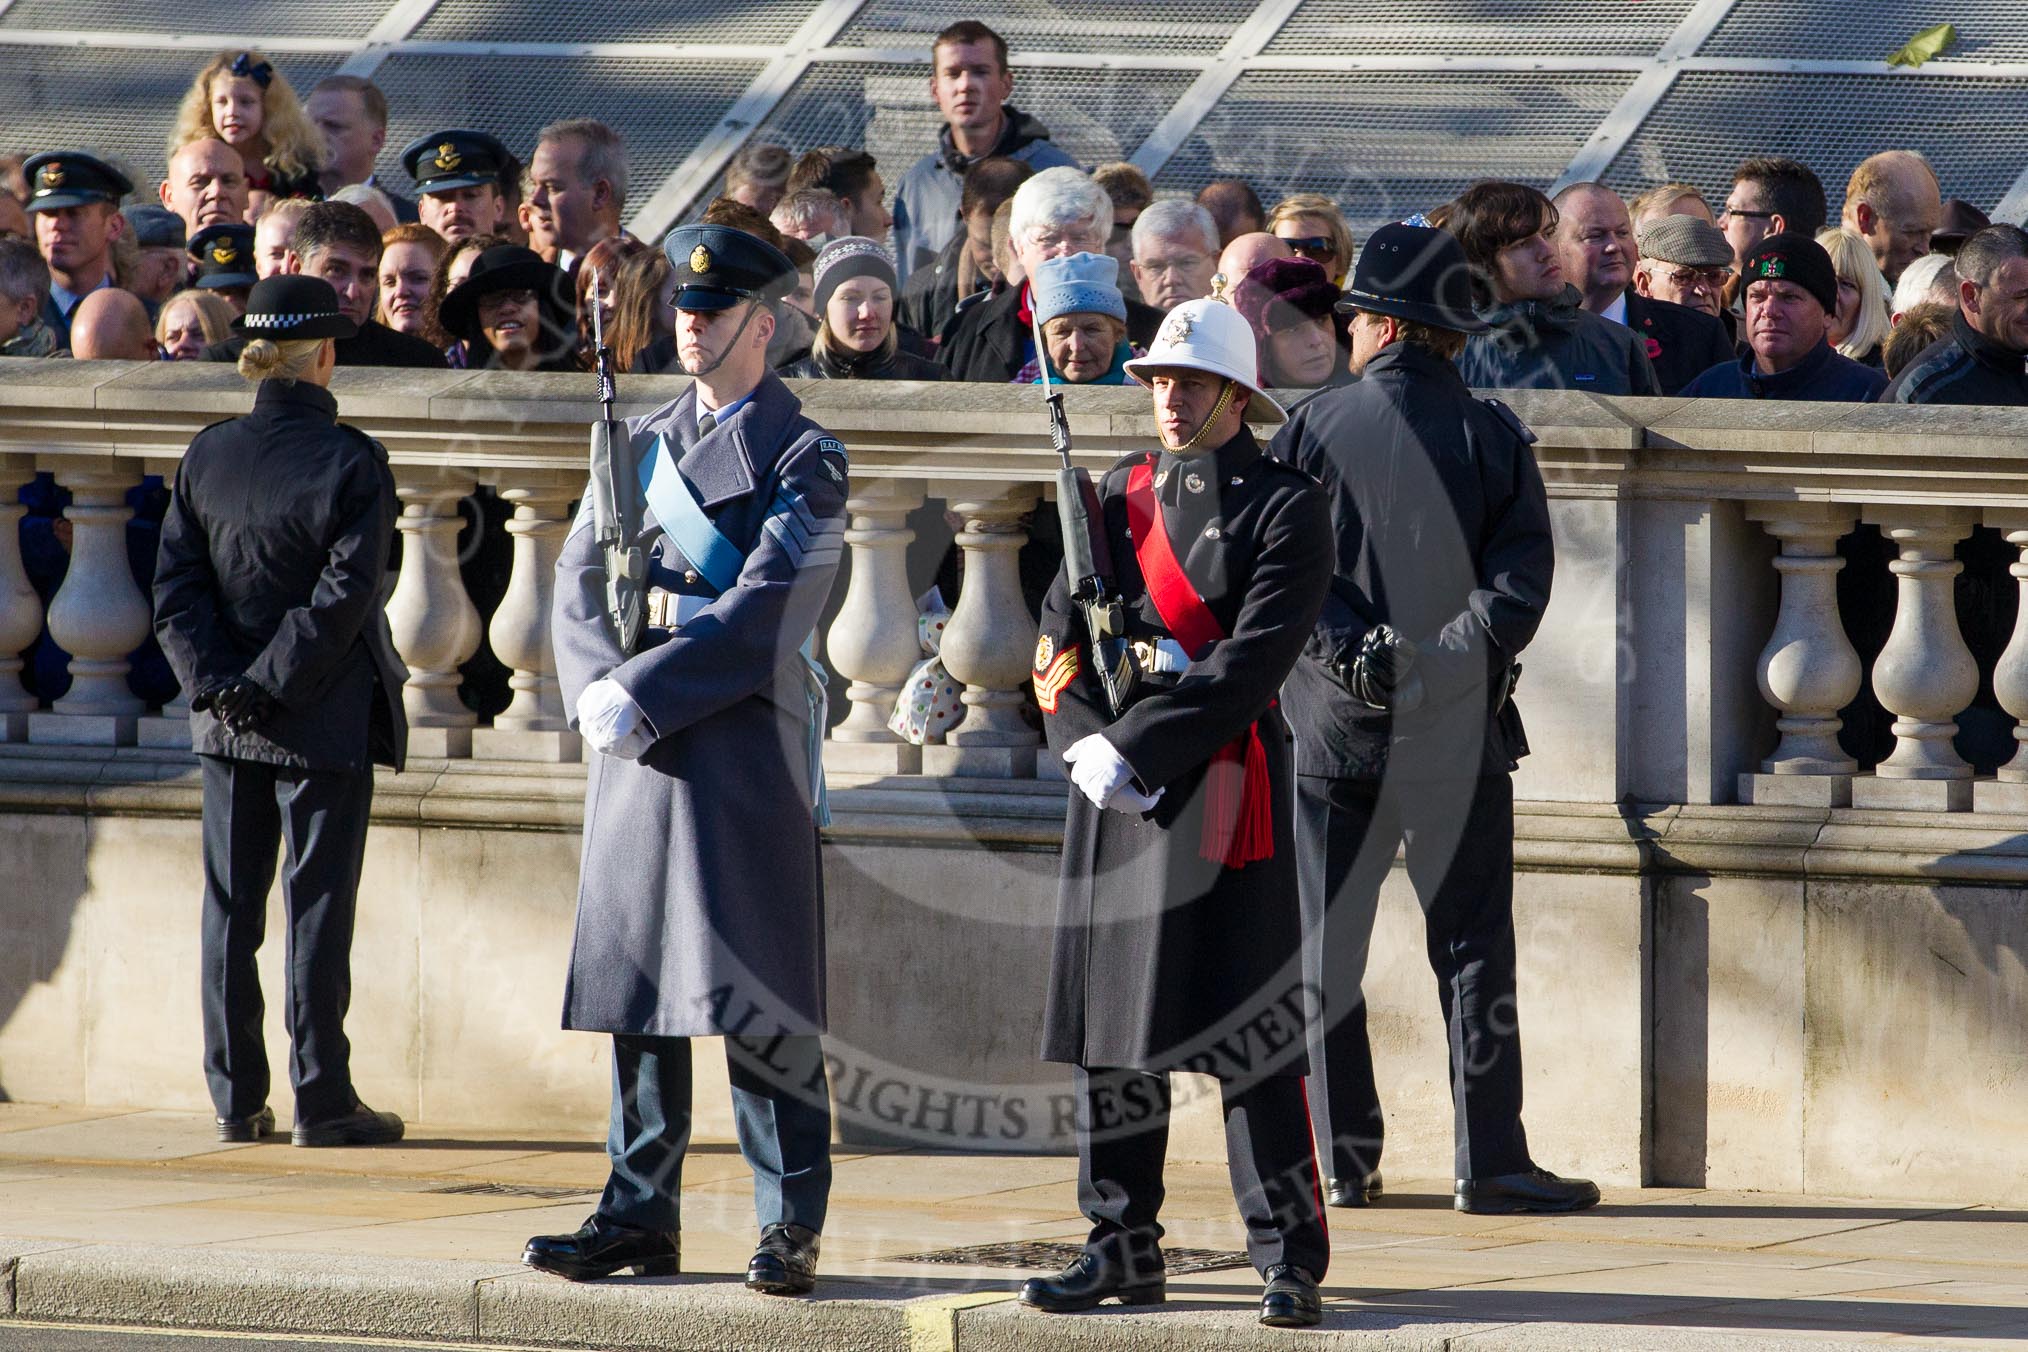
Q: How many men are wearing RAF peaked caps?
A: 4